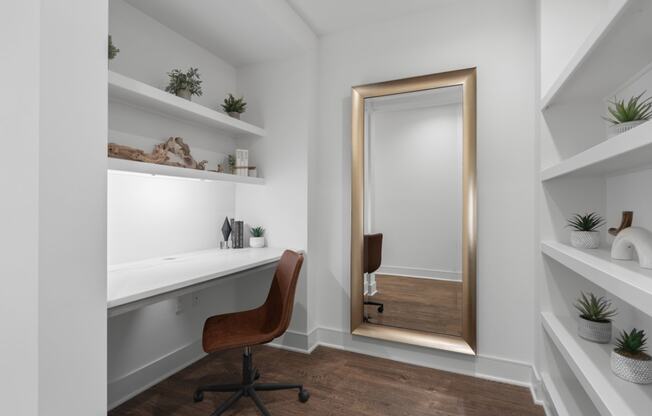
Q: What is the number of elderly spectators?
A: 0